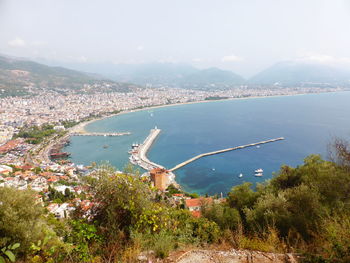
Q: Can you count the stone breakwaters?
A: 3